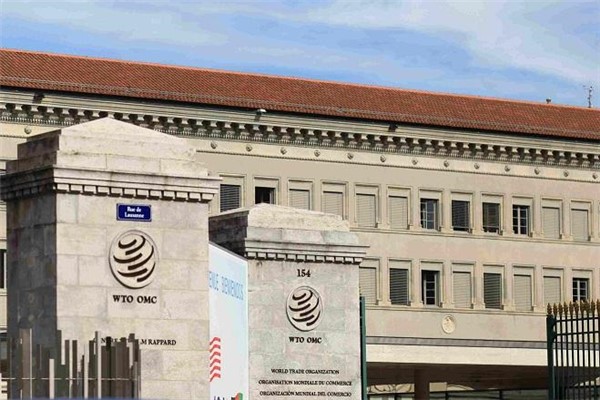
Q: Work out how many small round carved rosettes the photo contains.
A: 14